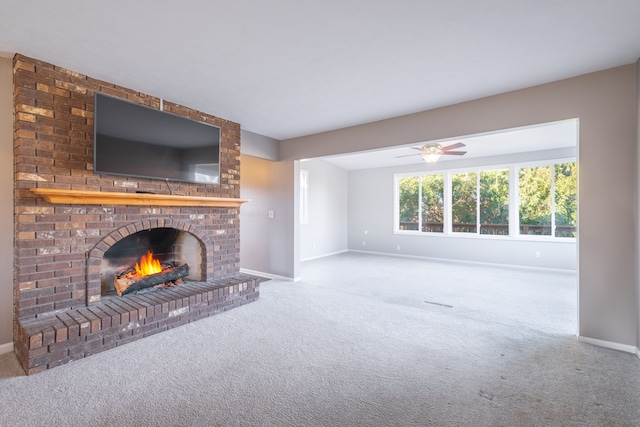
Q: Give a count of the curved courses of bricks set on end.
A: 1